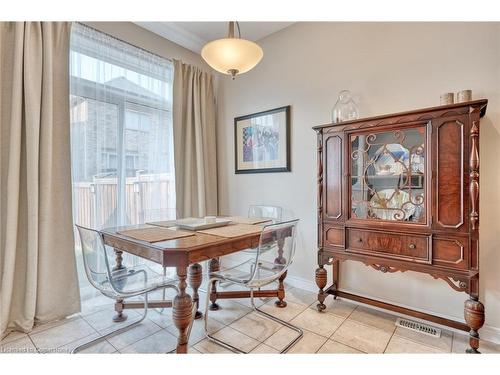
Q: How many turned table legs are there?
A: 5